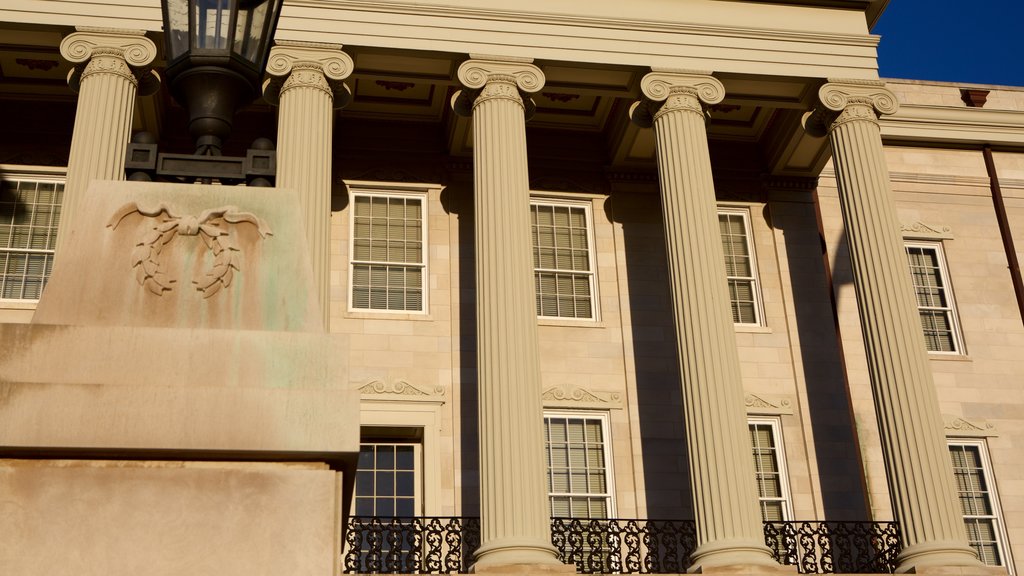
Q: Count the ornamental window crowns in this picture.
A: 5